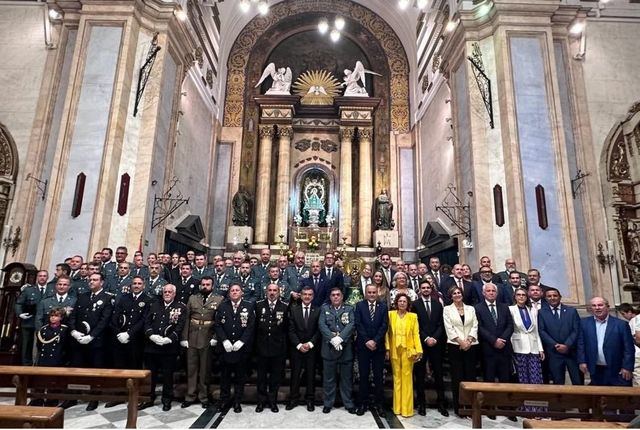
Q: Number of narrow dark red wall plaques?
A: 4